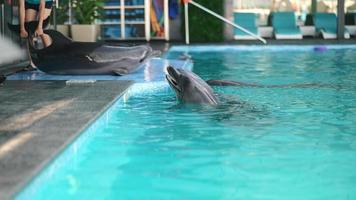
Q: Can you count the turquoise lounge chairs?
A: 3